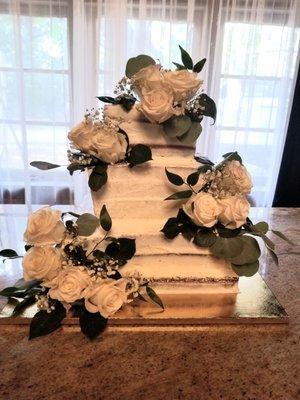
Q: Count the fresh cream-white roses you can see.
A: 12